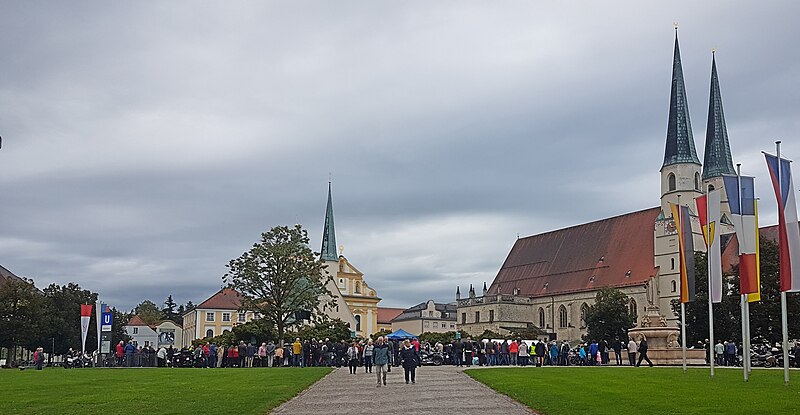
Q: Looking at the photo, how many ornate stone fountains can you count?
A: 1